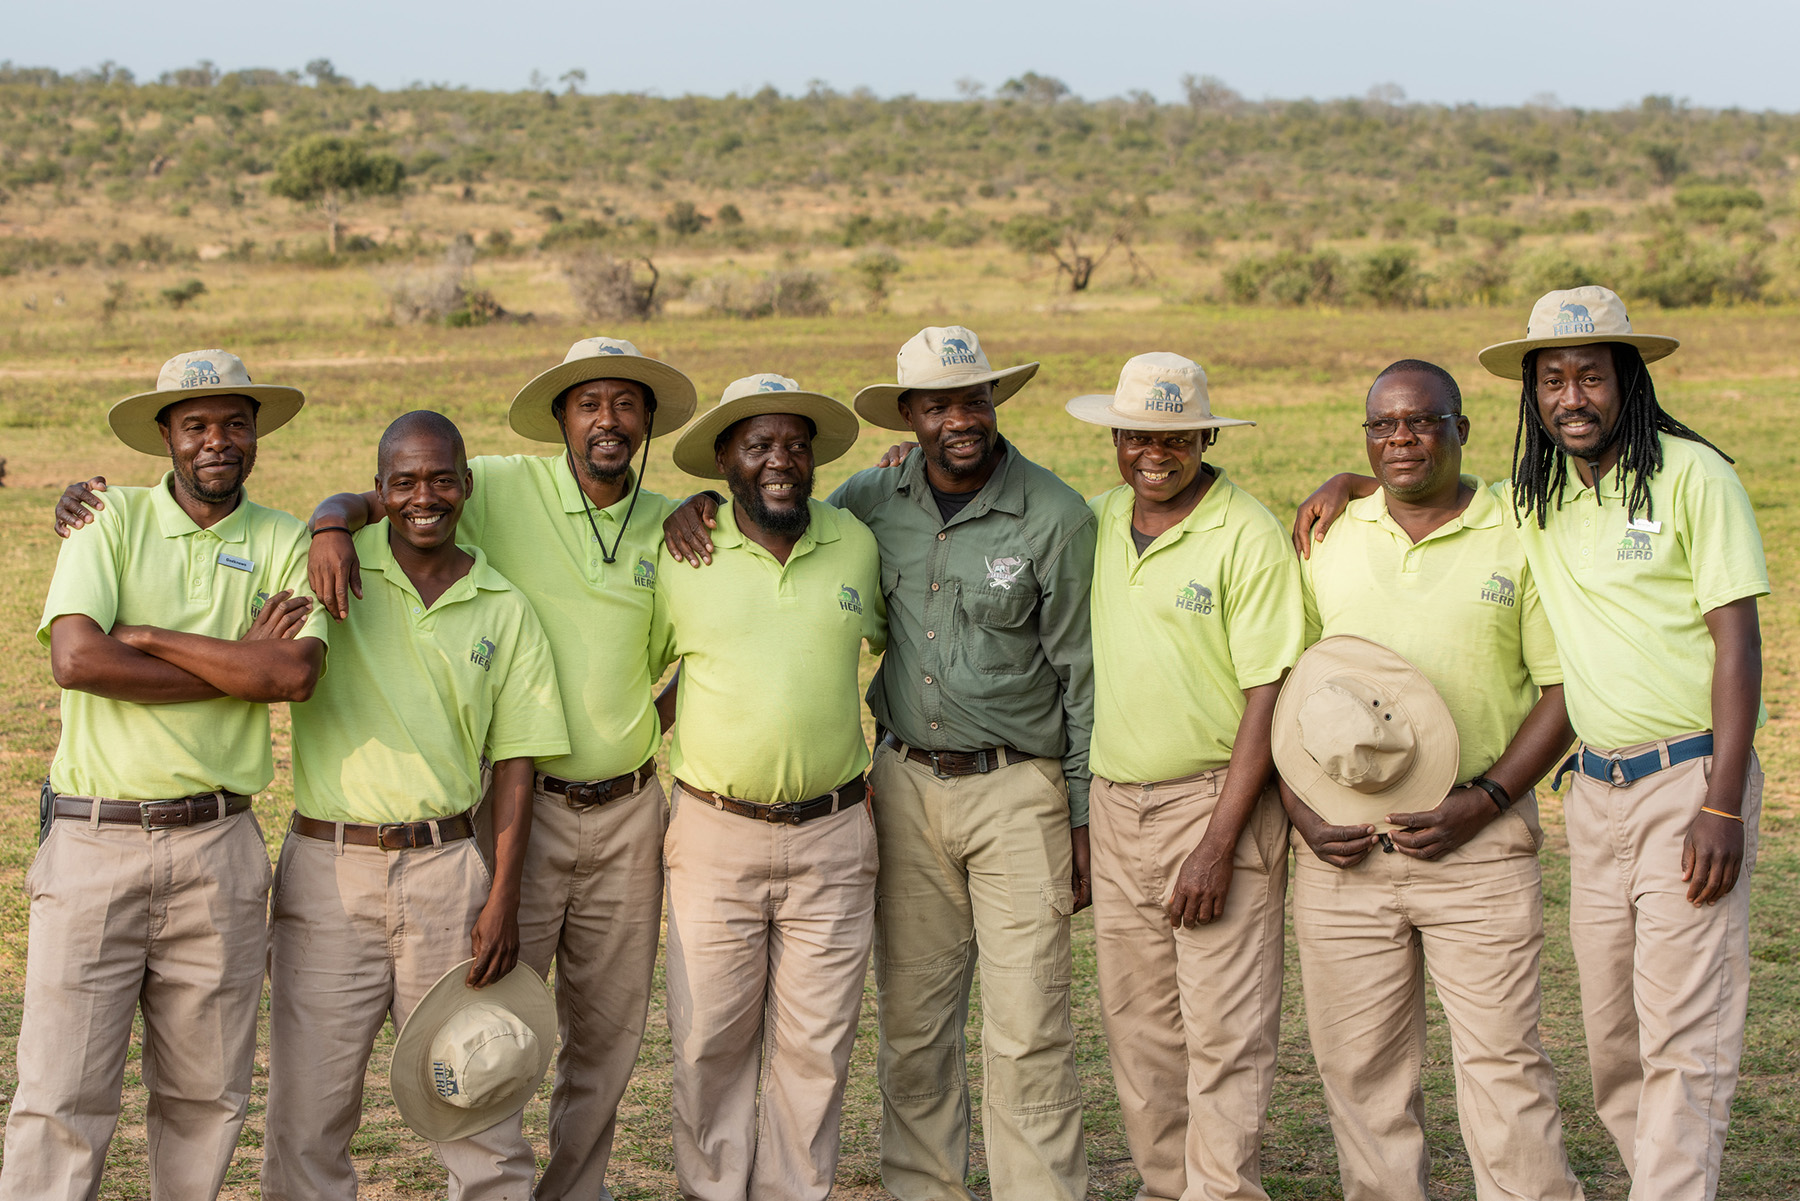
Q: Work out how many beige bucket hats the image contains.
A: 8